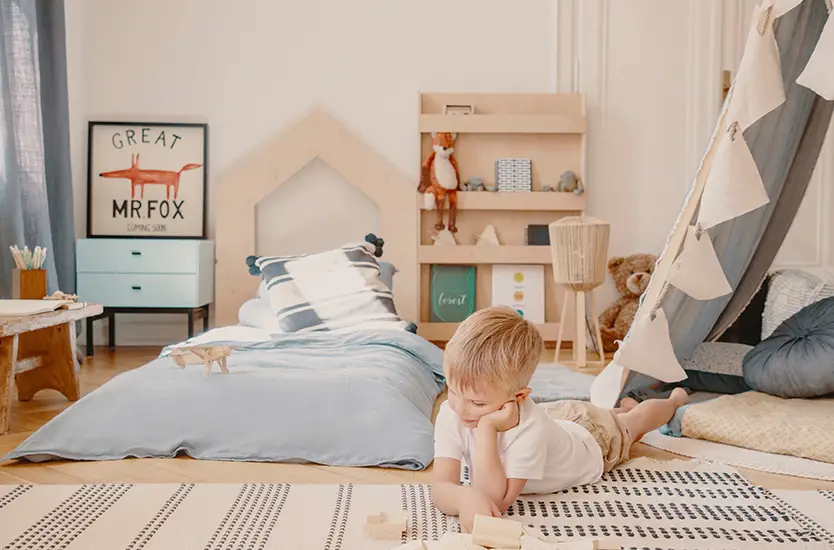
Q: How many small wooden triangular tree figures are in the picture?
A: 2